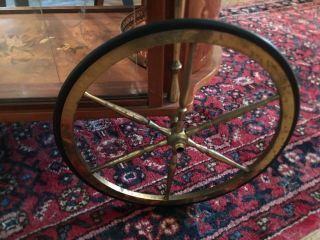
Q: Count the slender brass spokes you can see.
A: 6